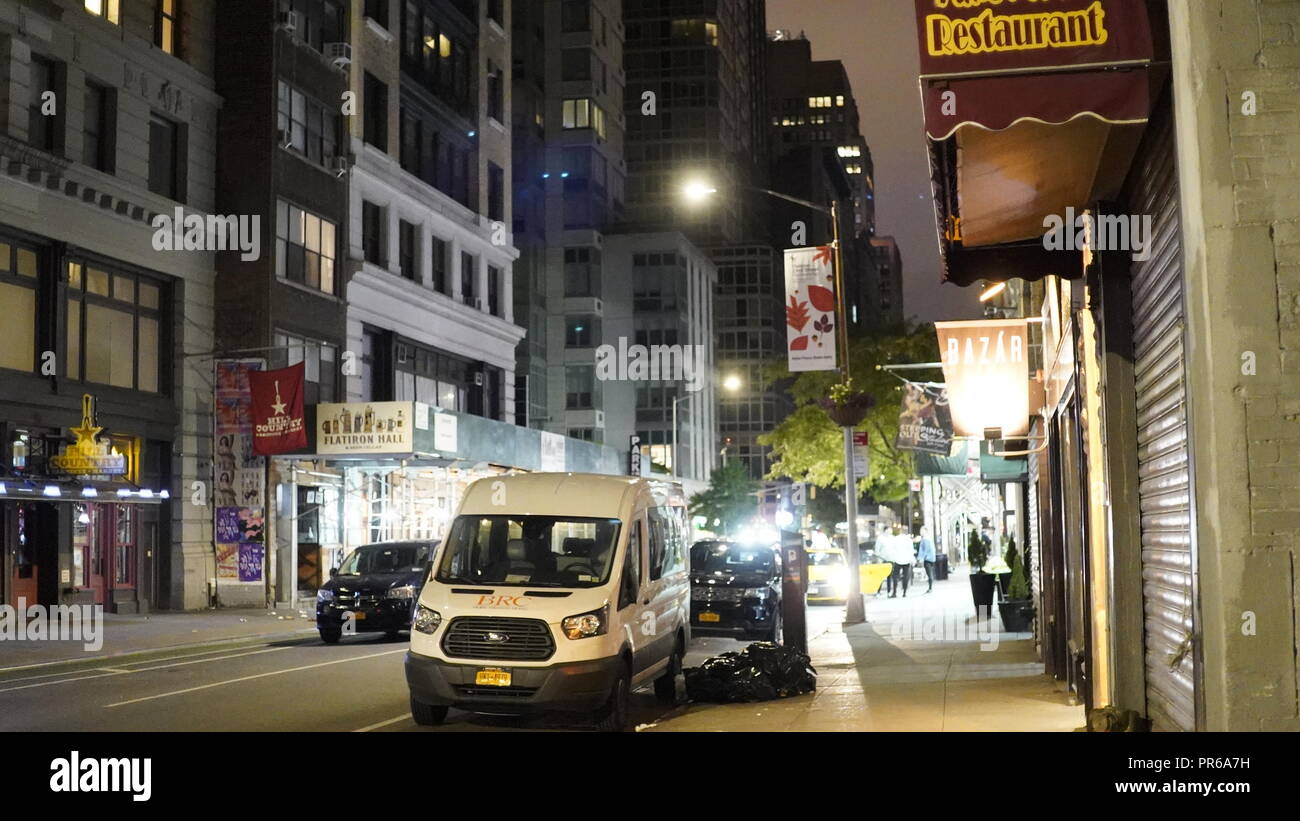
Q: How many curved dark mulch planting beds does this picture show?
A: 0